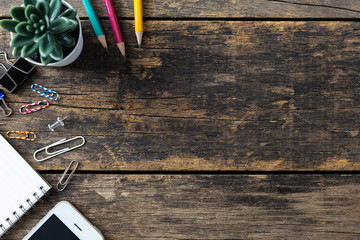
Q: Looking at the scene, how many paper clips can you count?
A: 5